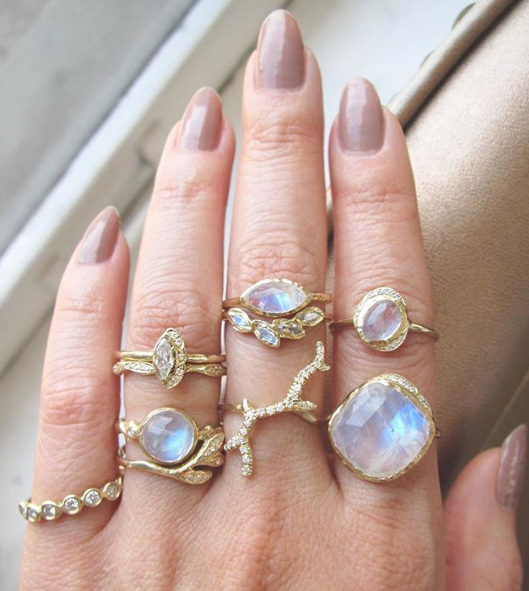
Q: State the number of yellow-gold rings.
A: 10